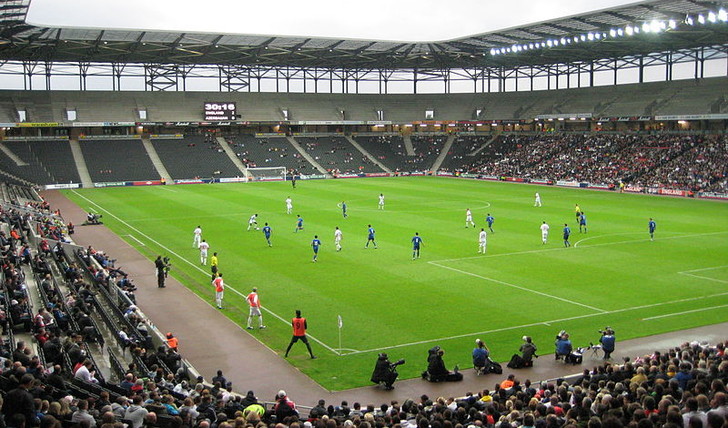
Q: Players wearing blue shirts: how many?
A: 10